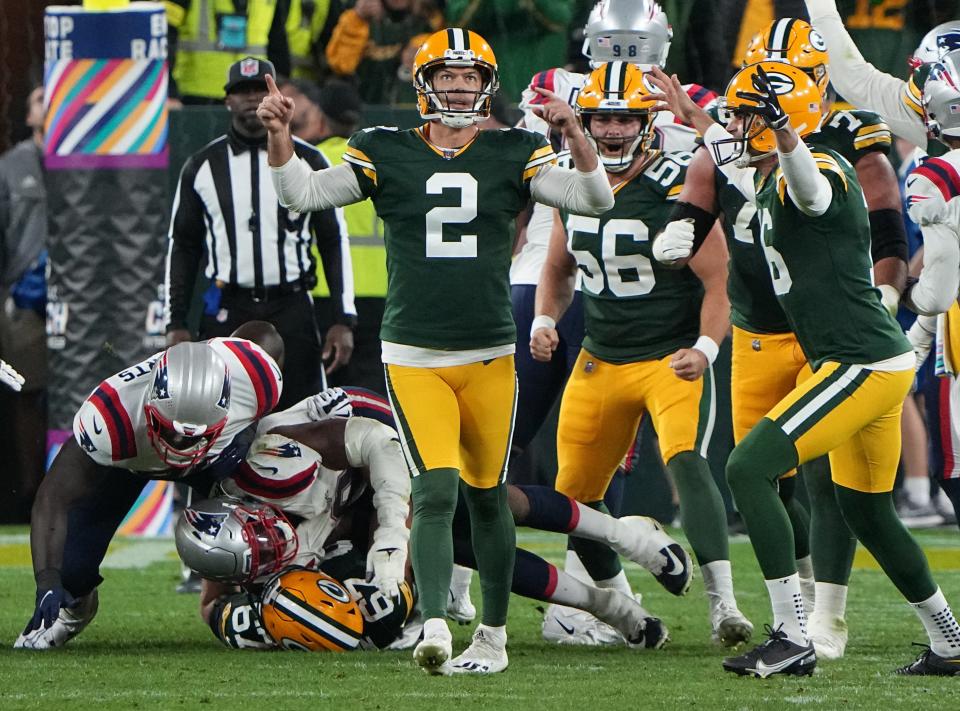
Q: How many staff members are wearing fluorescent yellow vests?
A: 3